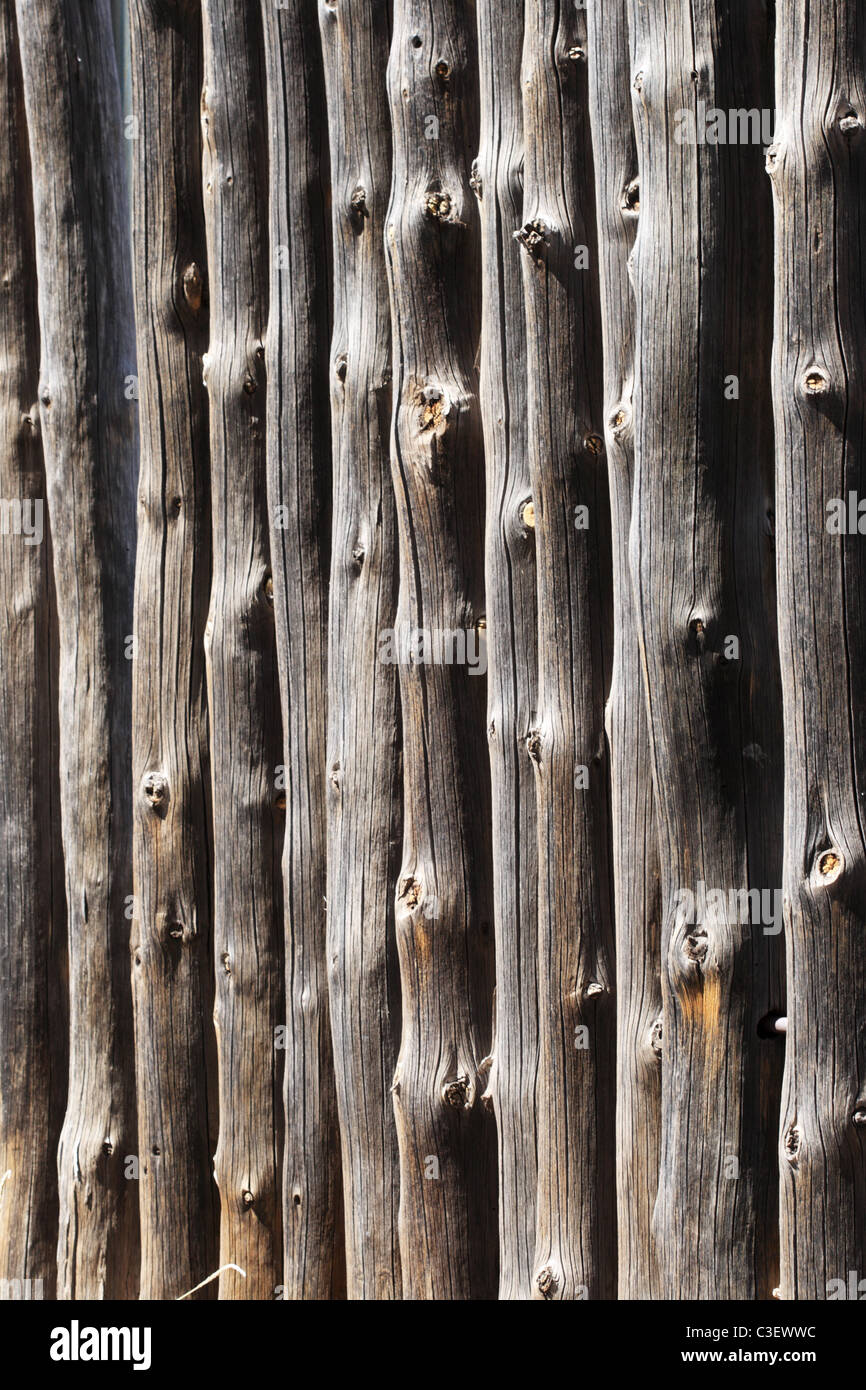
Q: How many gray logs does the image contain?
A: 12